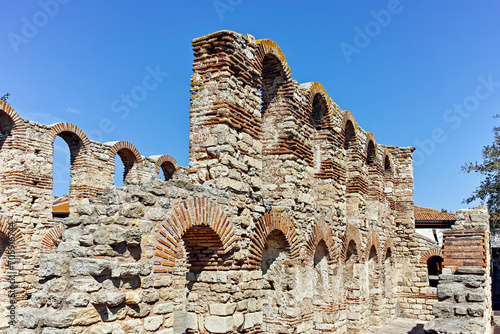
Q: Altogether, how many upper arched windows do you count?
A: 9